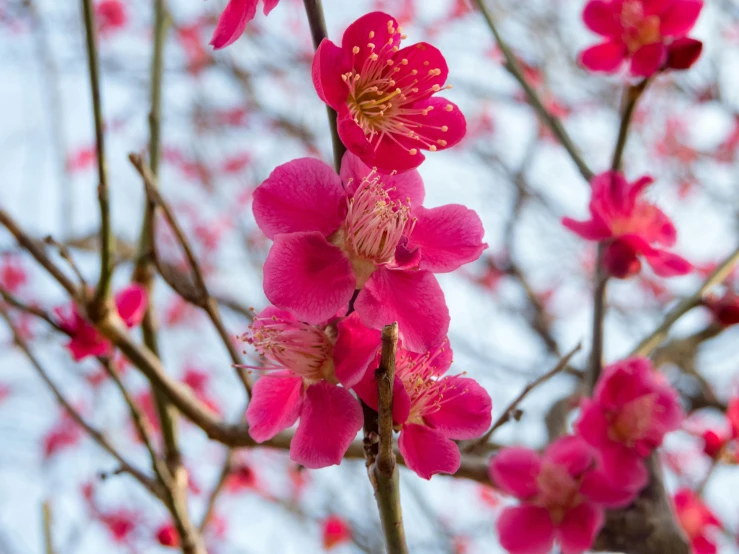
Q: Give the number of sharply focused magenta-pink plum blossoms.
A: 4